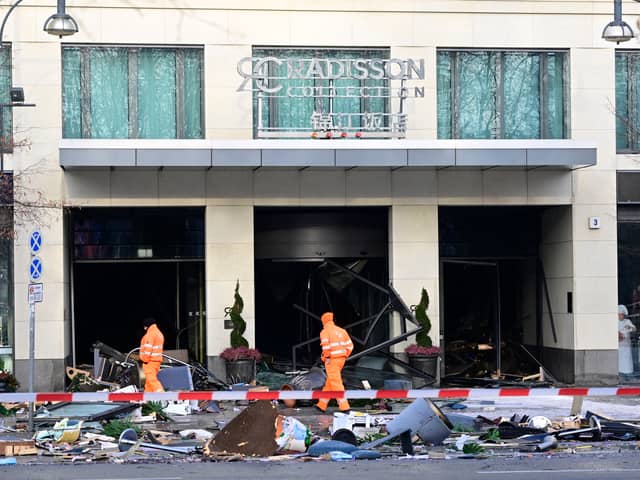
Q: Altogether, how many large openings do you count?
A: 3